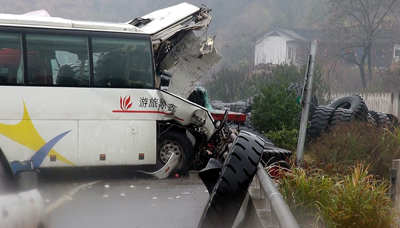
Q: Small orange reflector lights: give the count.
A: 3